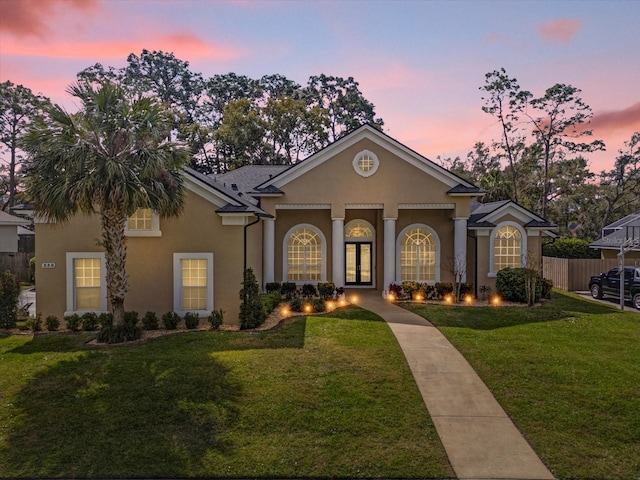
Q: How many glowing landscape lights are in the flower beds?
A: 10